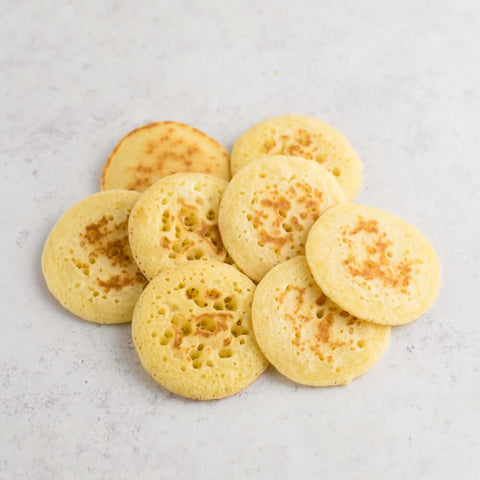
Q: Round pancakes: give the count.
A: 8